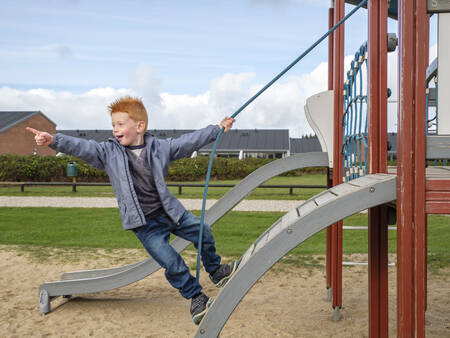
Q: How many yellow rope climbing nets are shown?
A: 0